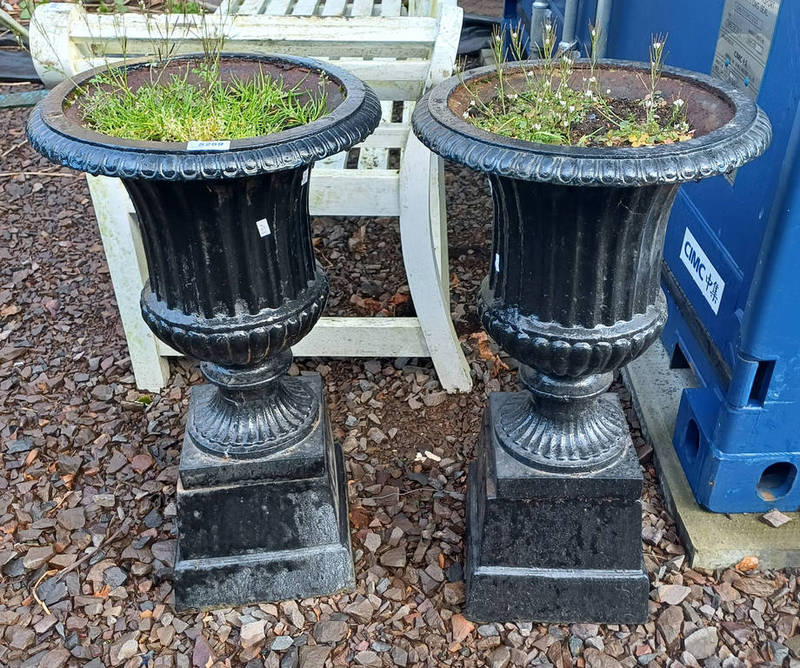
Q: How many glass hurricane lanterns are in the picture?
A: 0